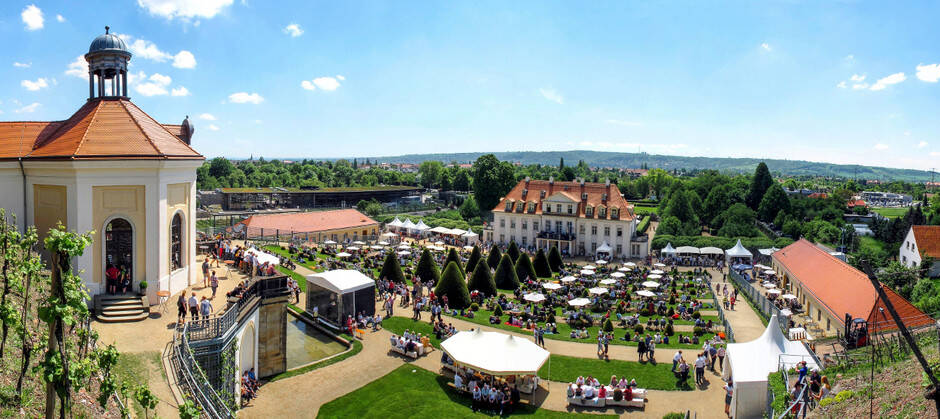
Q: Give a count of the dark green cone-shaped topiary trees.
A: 12